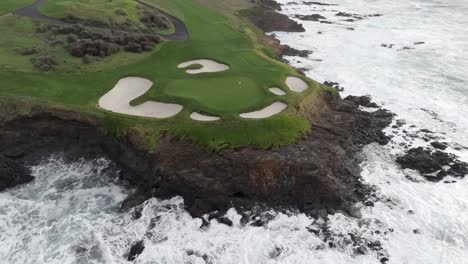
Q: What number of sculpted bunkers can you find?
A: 6